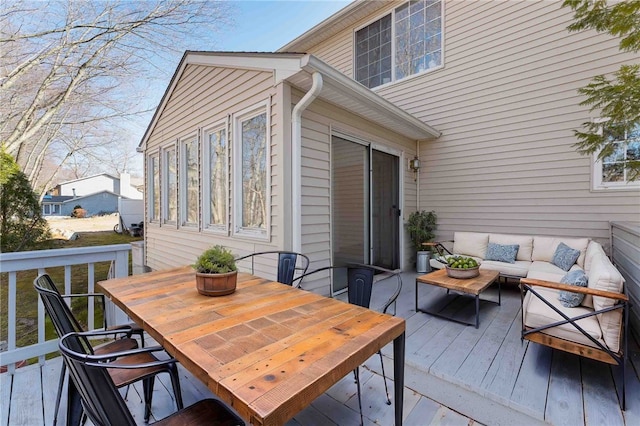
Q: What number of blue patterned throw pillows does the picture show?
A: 3